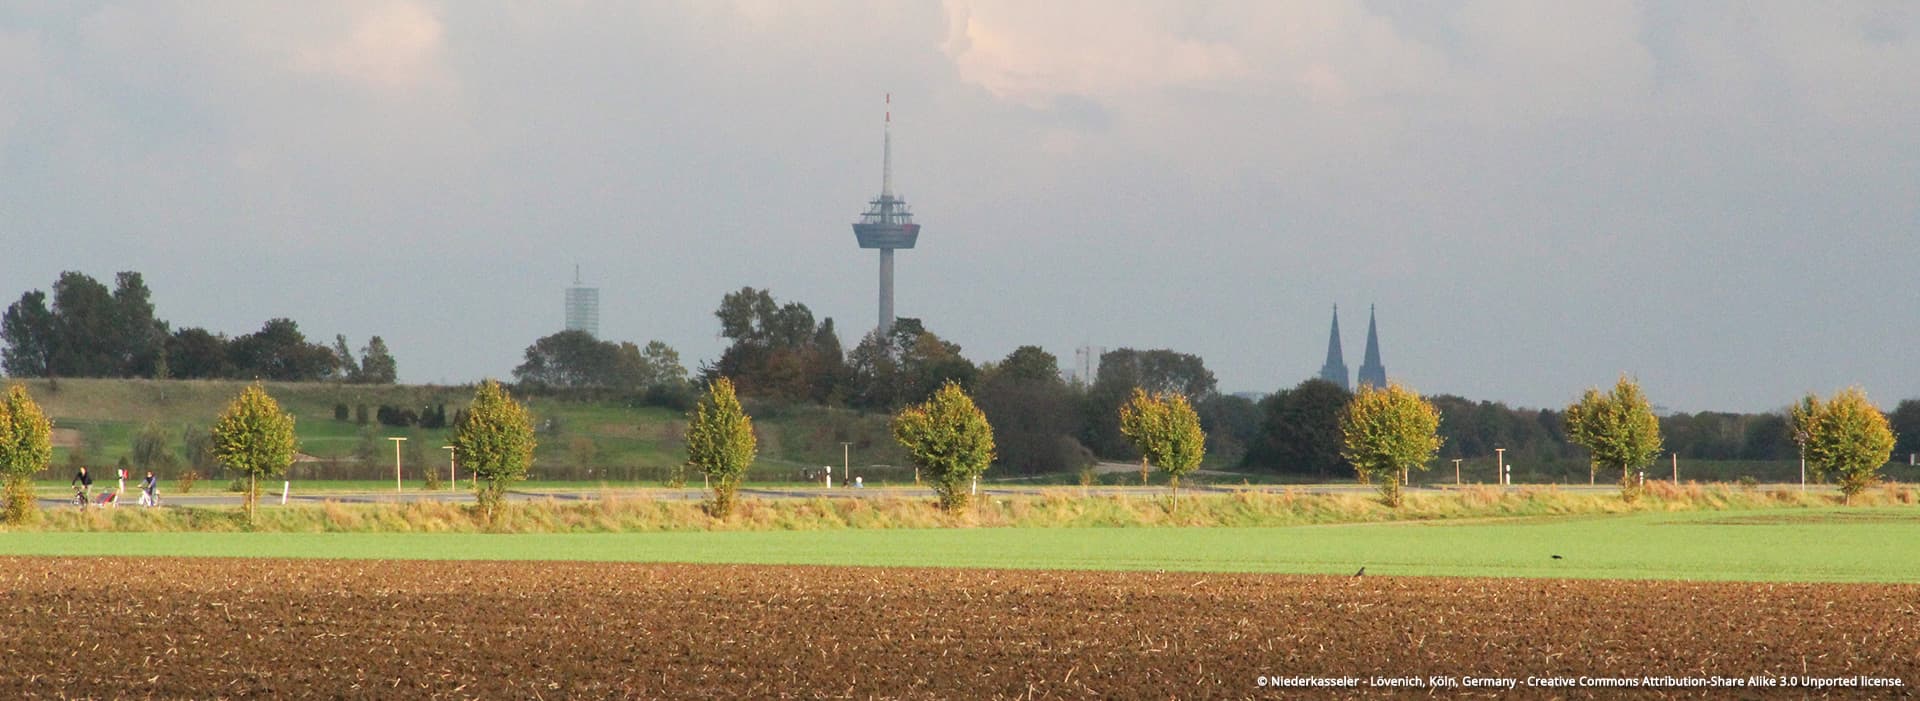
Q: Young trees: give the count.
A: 9